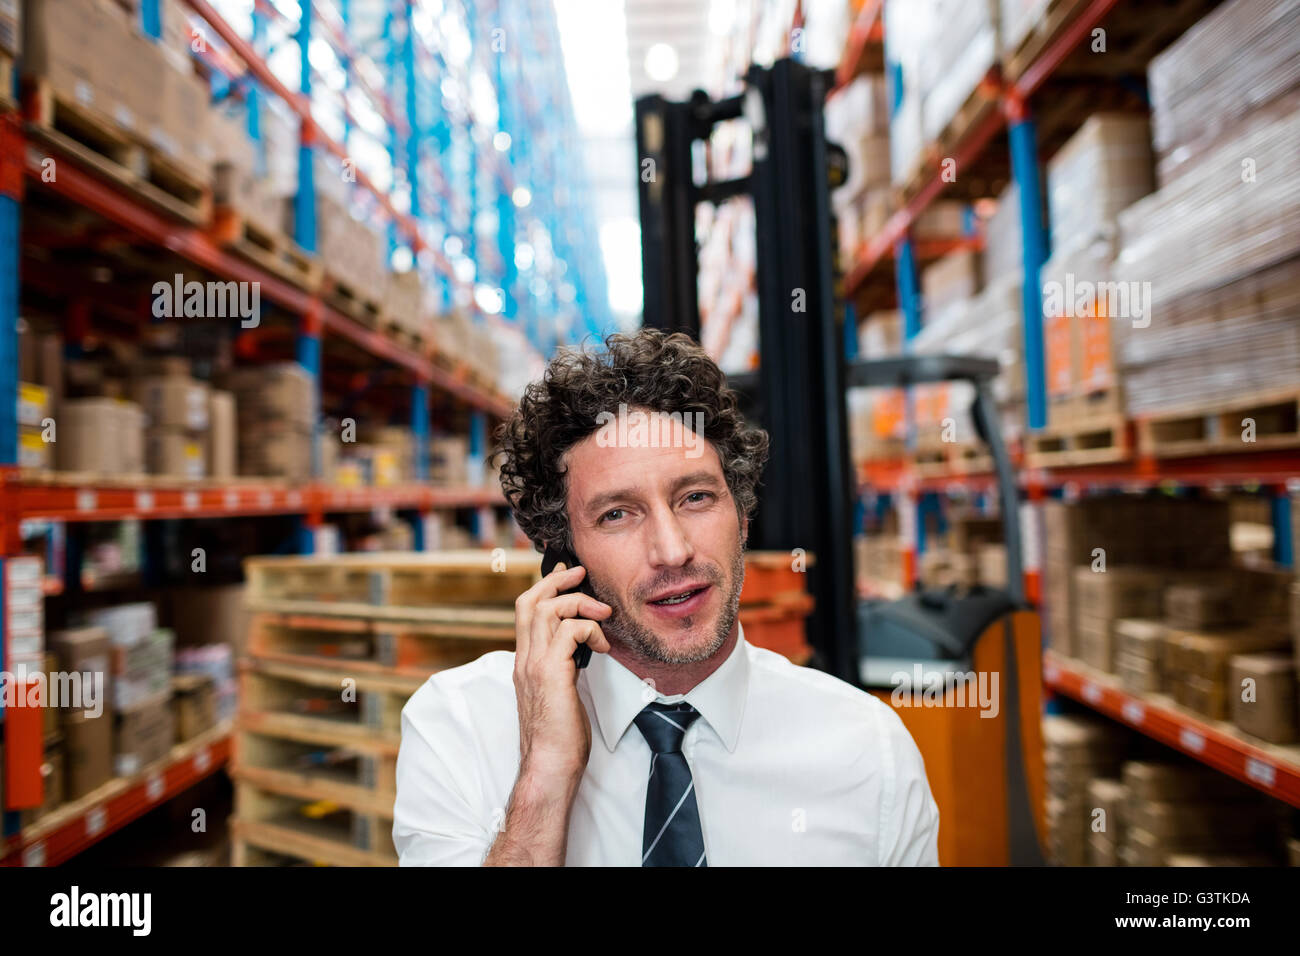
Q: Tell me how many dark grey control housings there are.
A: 1